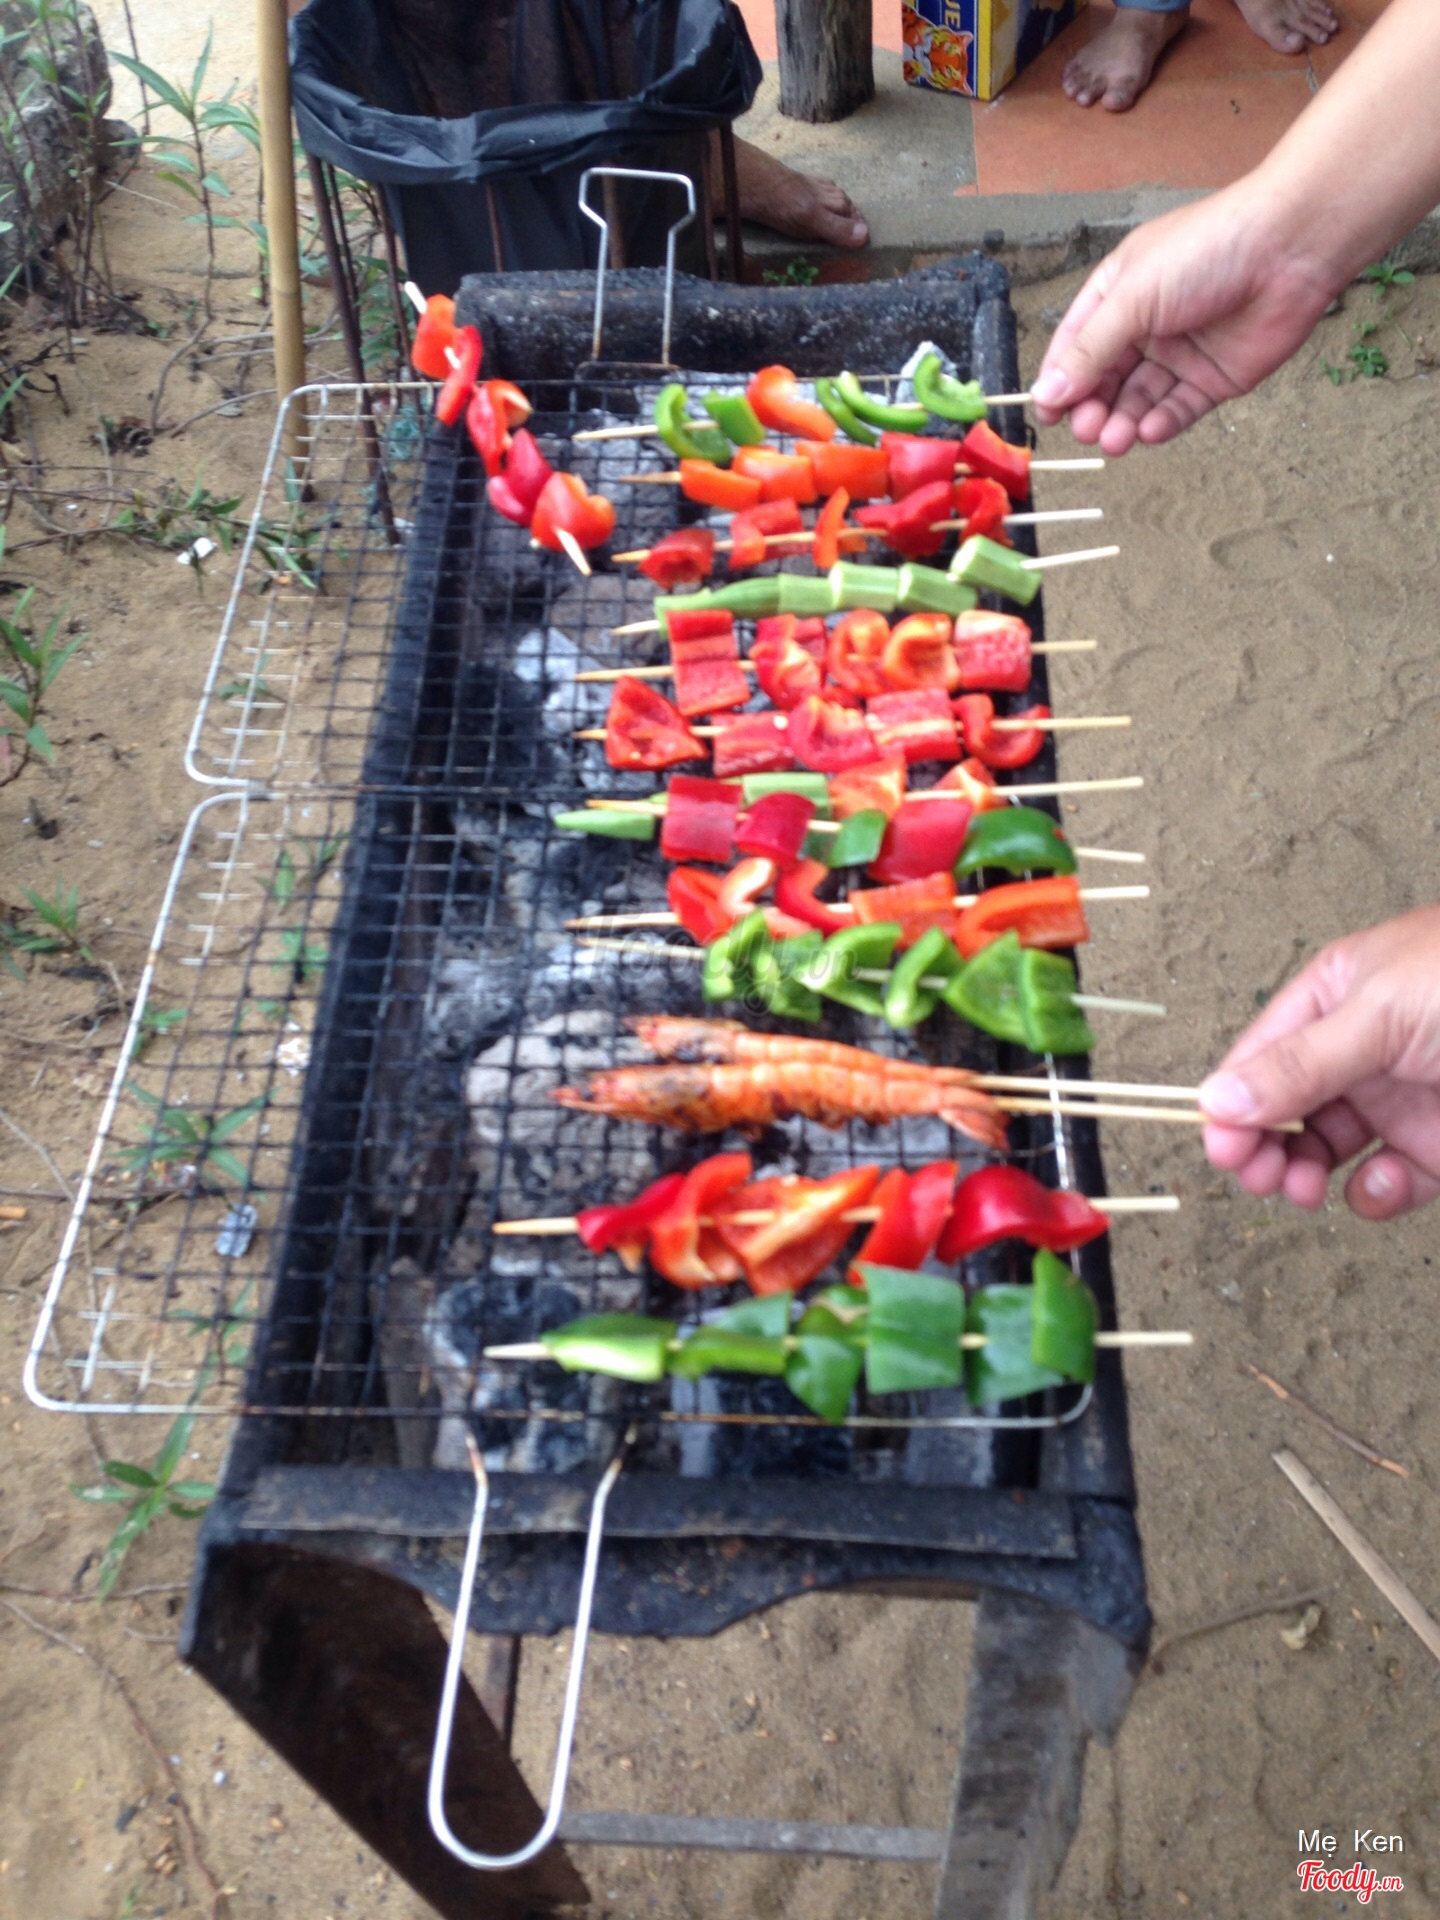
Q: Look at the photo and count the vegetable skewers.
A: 13